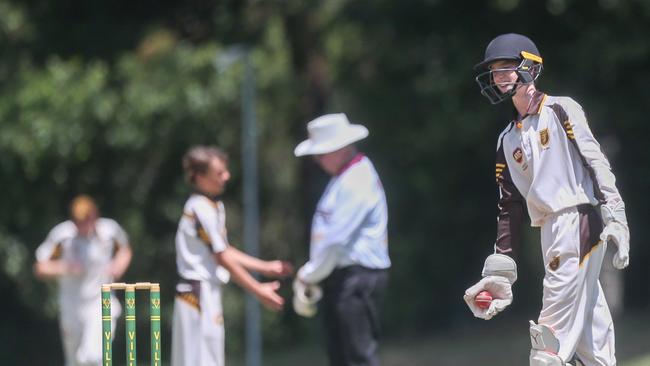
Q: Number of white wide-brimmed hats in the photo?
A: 1